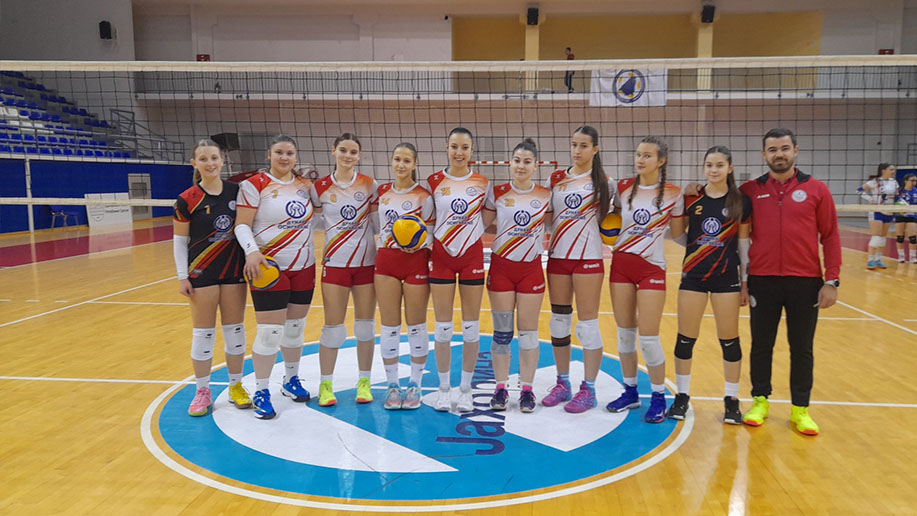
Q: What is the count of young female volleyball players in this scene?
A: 9